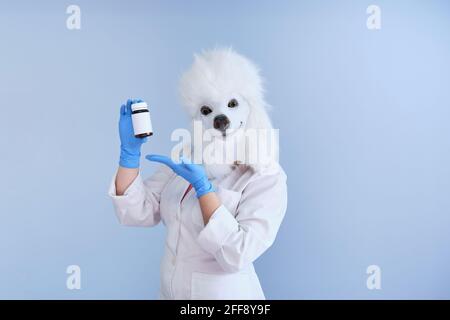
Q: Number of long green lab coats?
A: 0